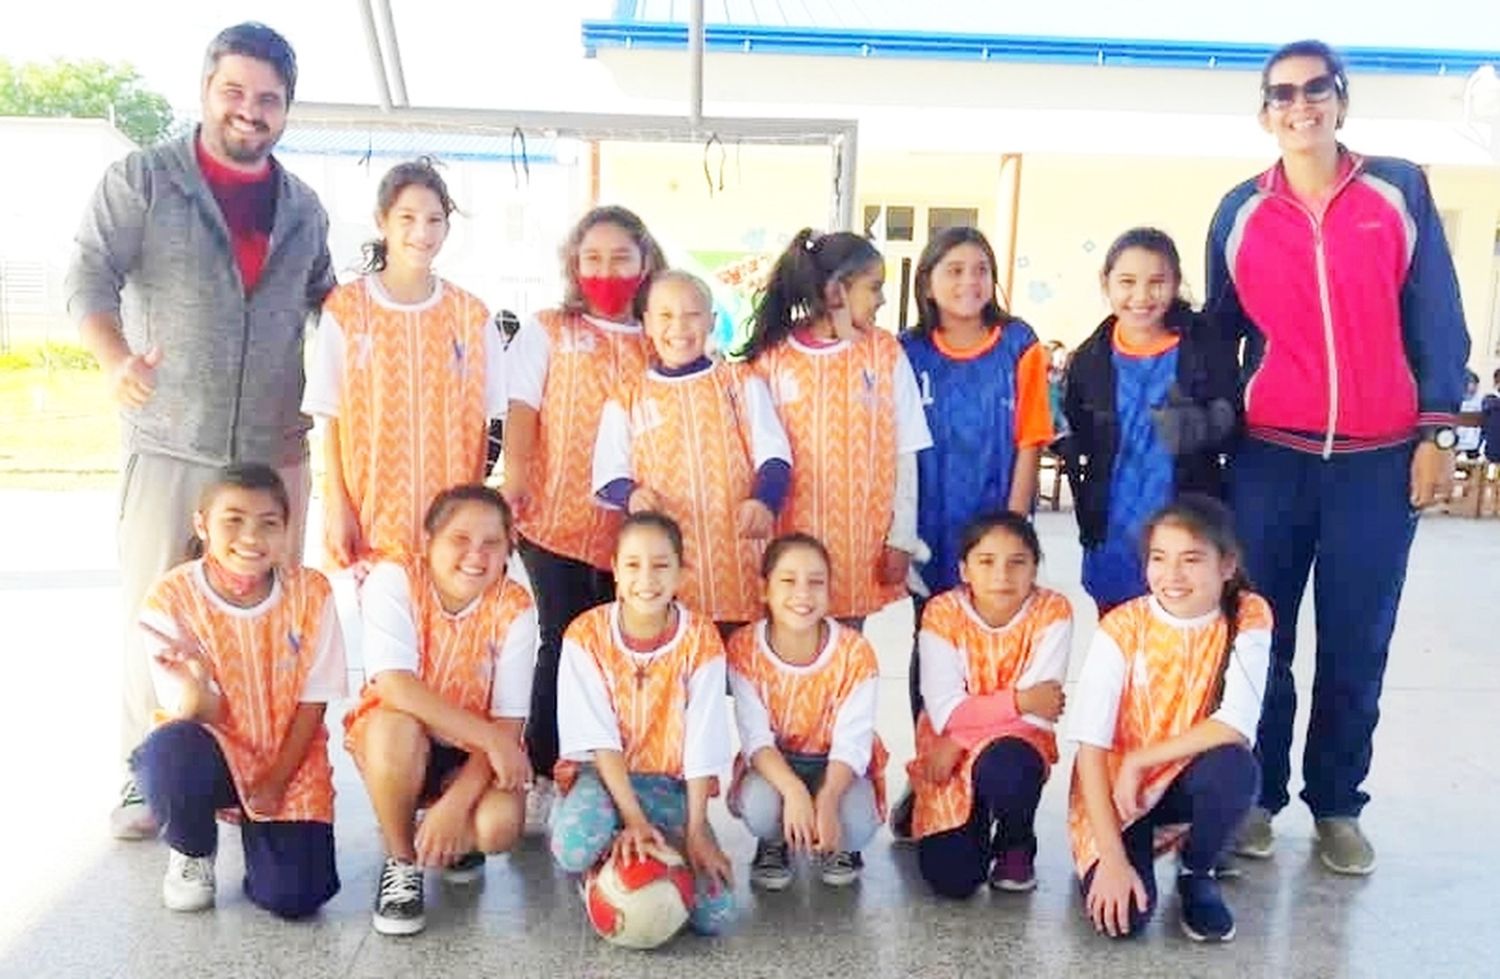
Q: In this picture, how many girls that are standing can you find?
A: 6